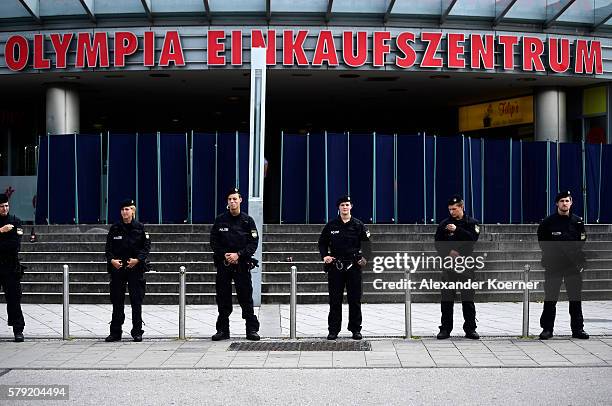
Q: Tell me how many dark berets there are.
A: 6